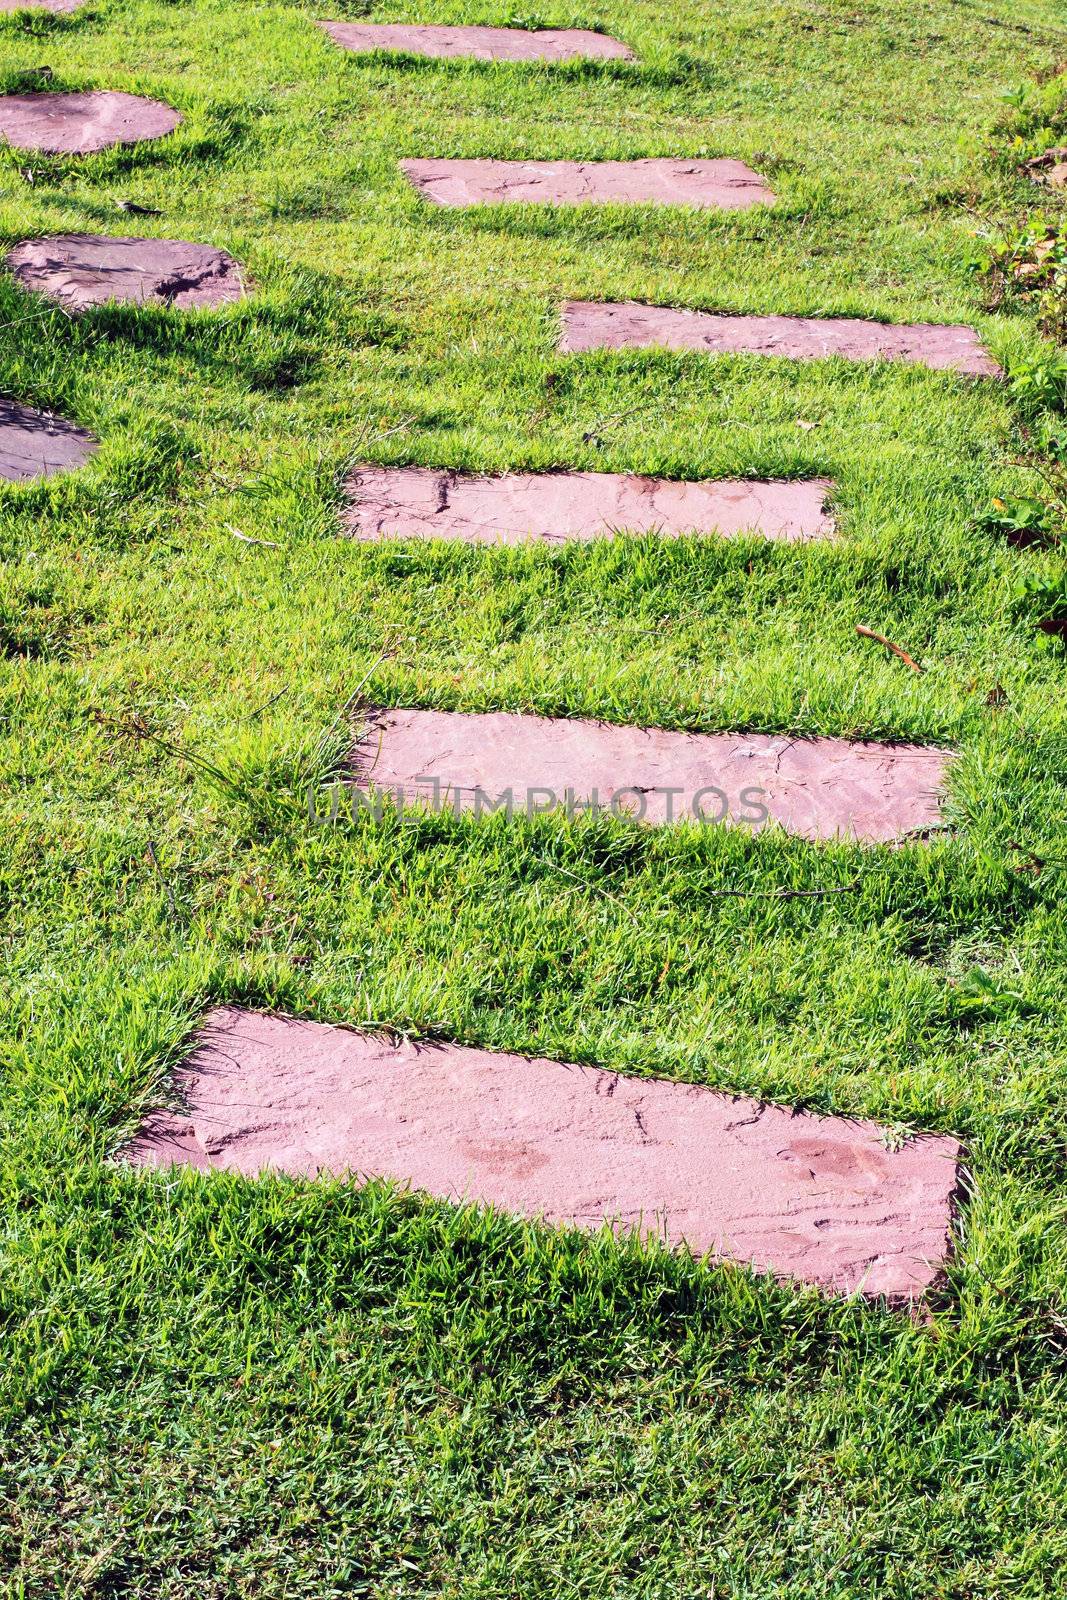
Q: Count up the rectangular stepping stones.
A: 6